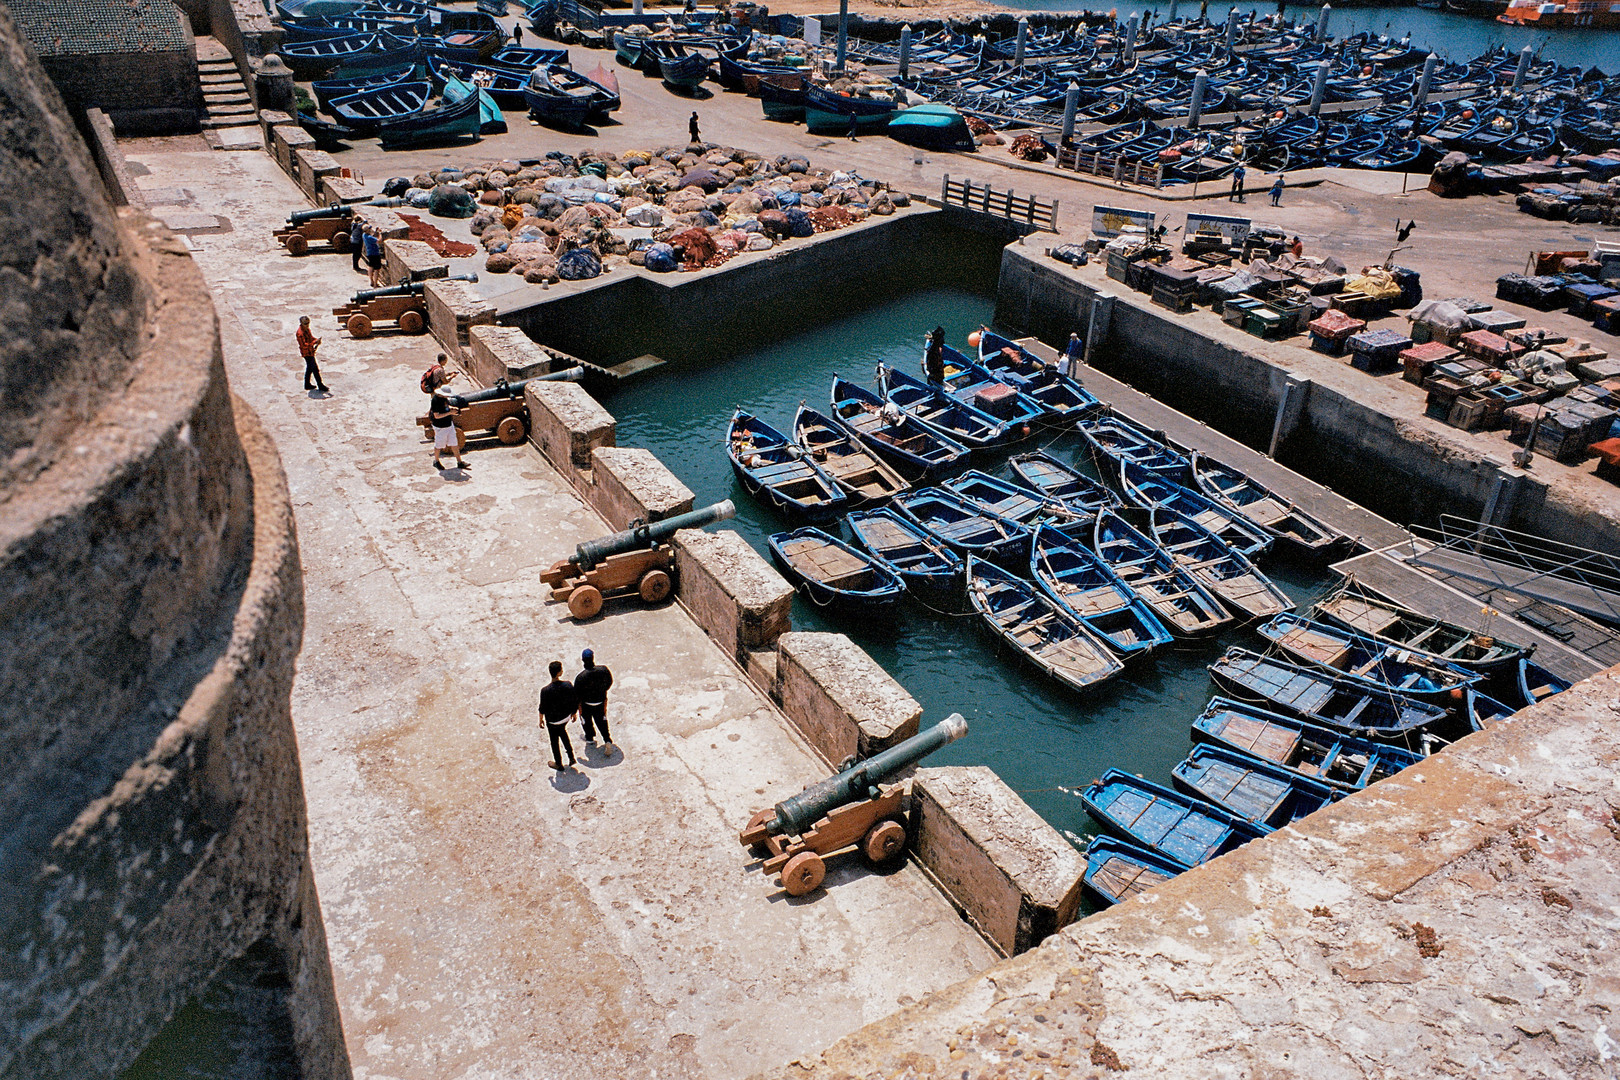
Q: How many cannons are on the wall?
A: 5